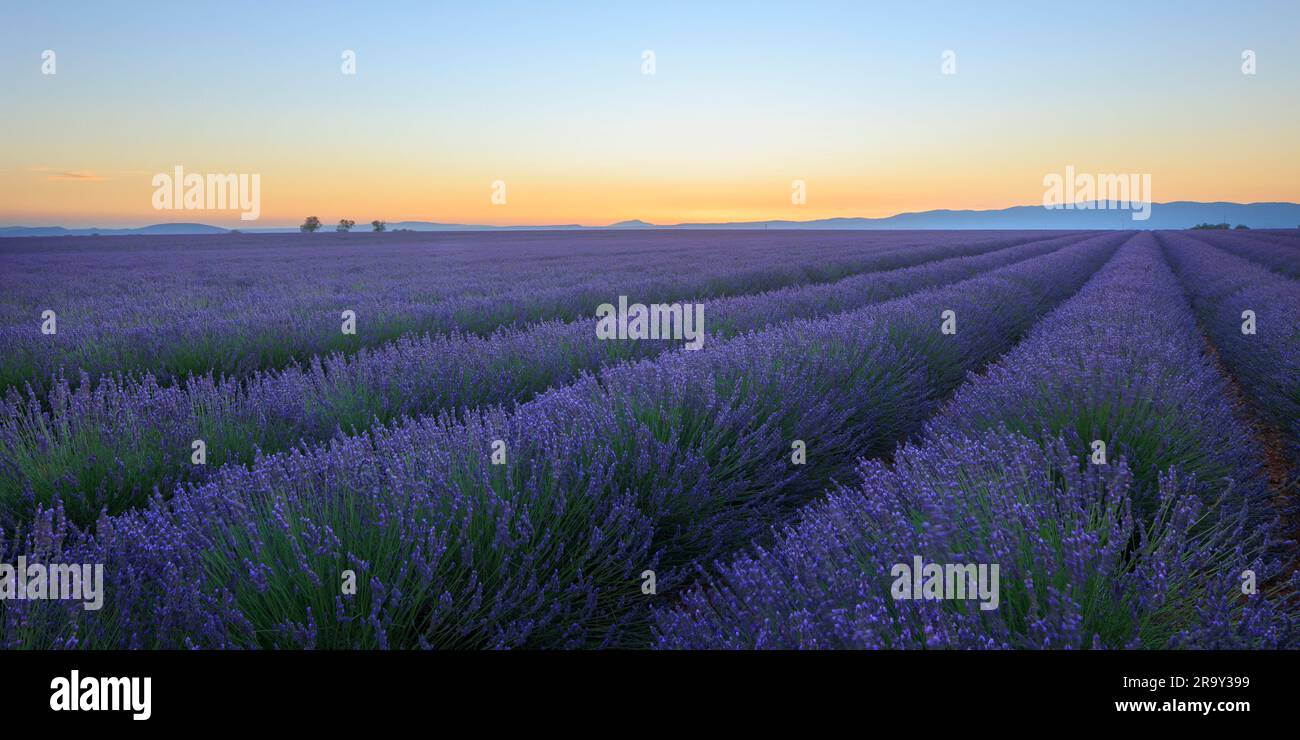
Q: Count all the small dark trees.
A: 3